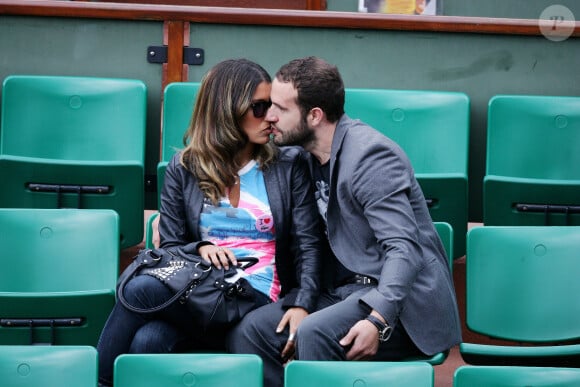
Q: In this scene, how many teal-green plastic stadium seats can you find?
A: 12